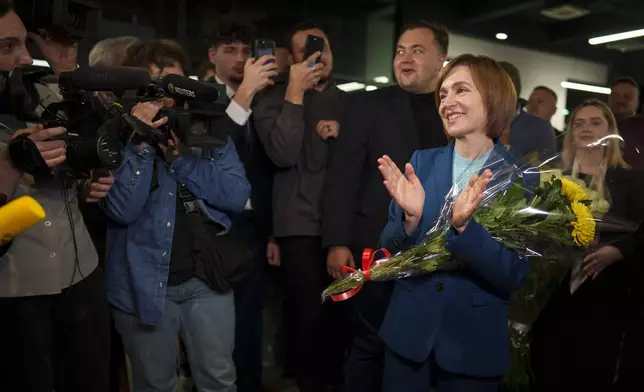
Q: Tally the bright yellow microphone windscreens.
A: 1